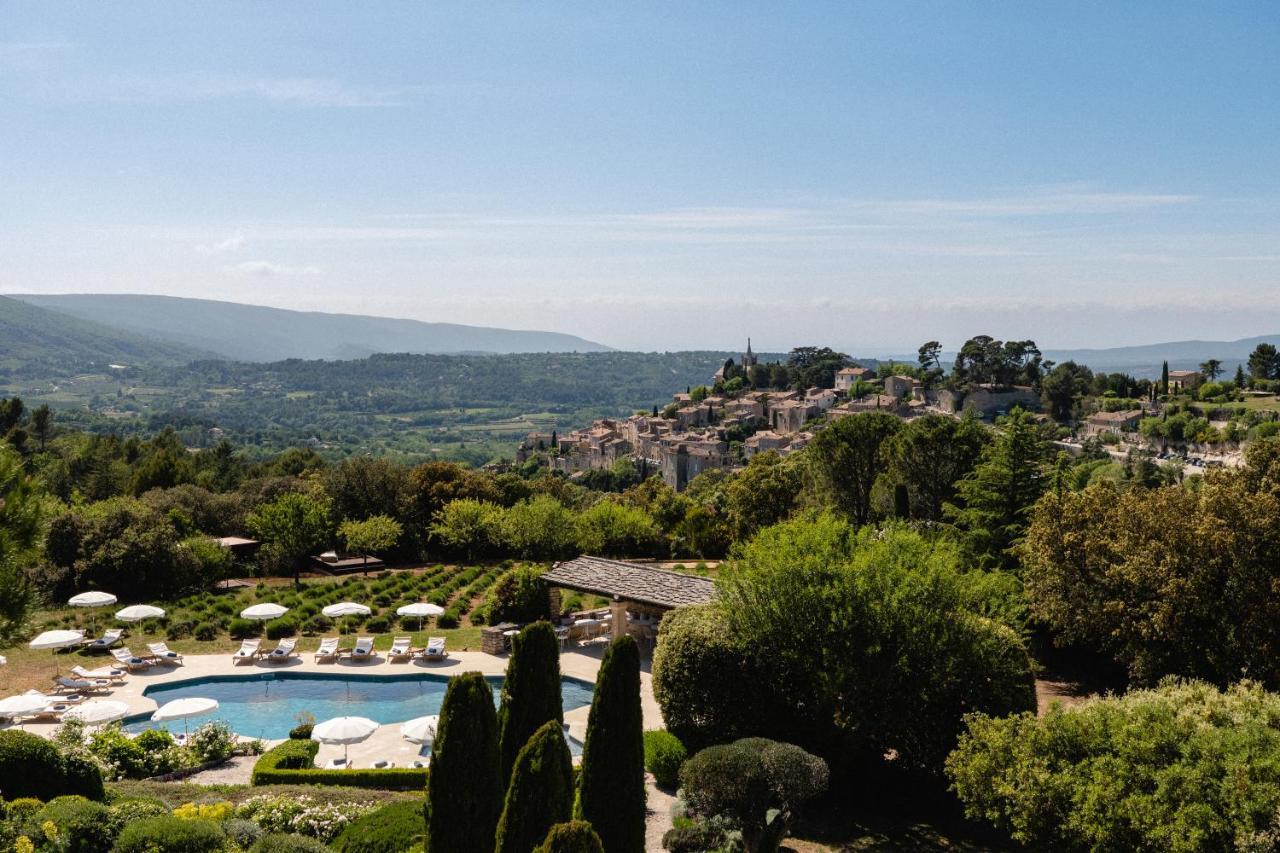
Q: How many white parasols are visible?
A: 11